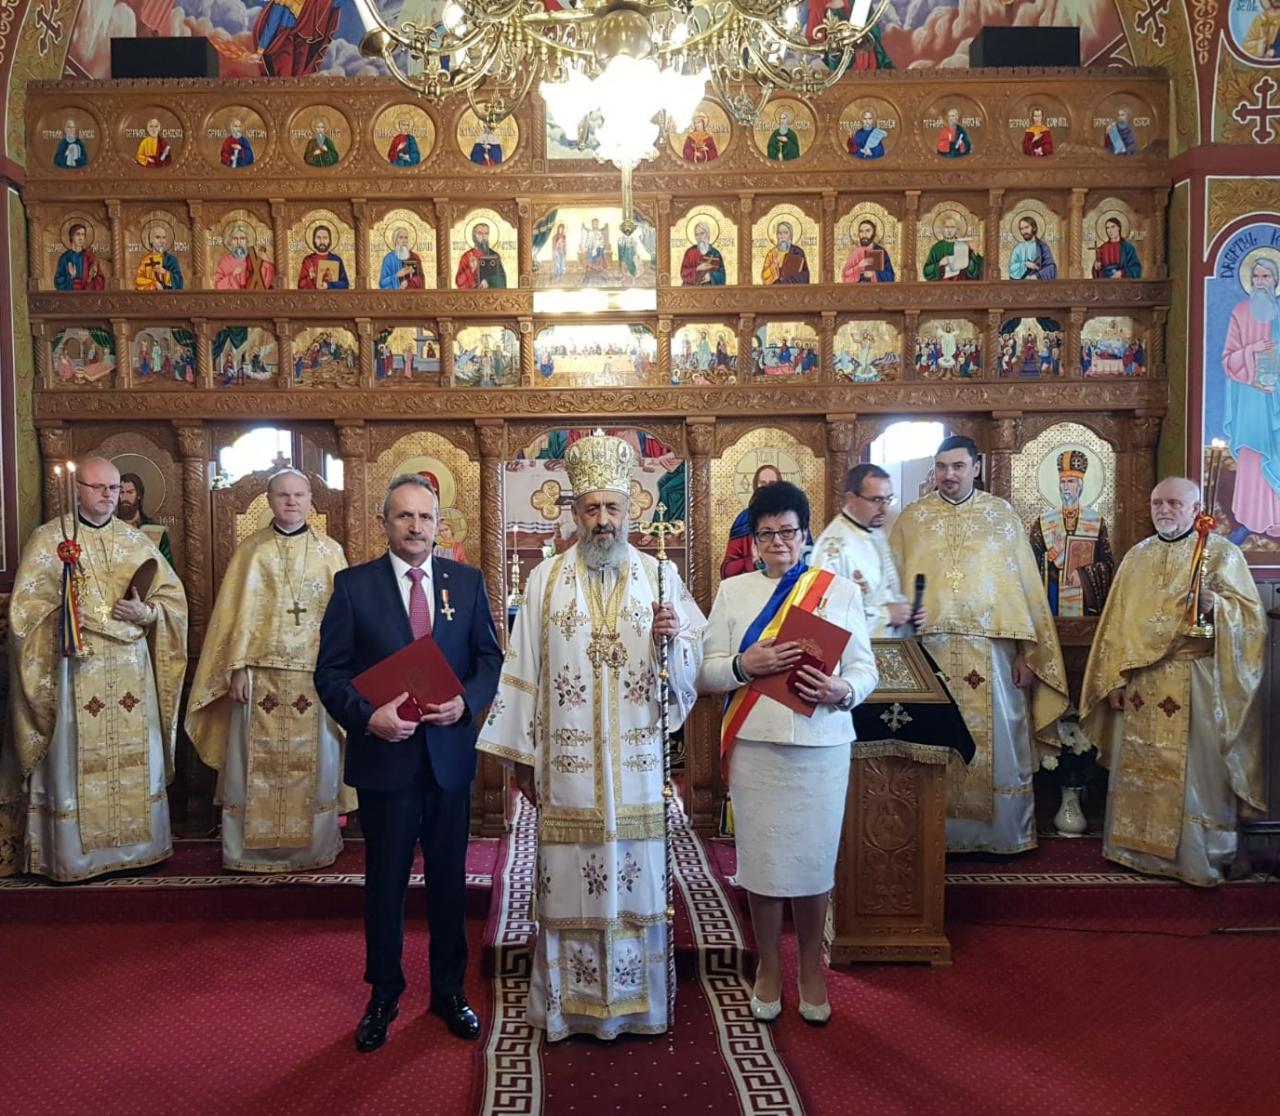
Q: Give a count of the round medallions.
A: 12